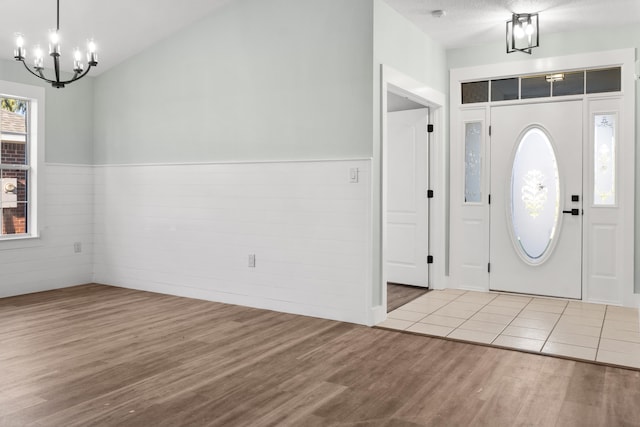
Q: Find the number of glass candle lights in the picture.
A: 5